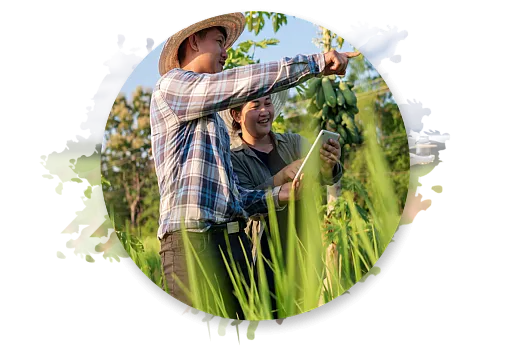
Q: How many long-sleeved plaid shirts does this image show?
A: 1